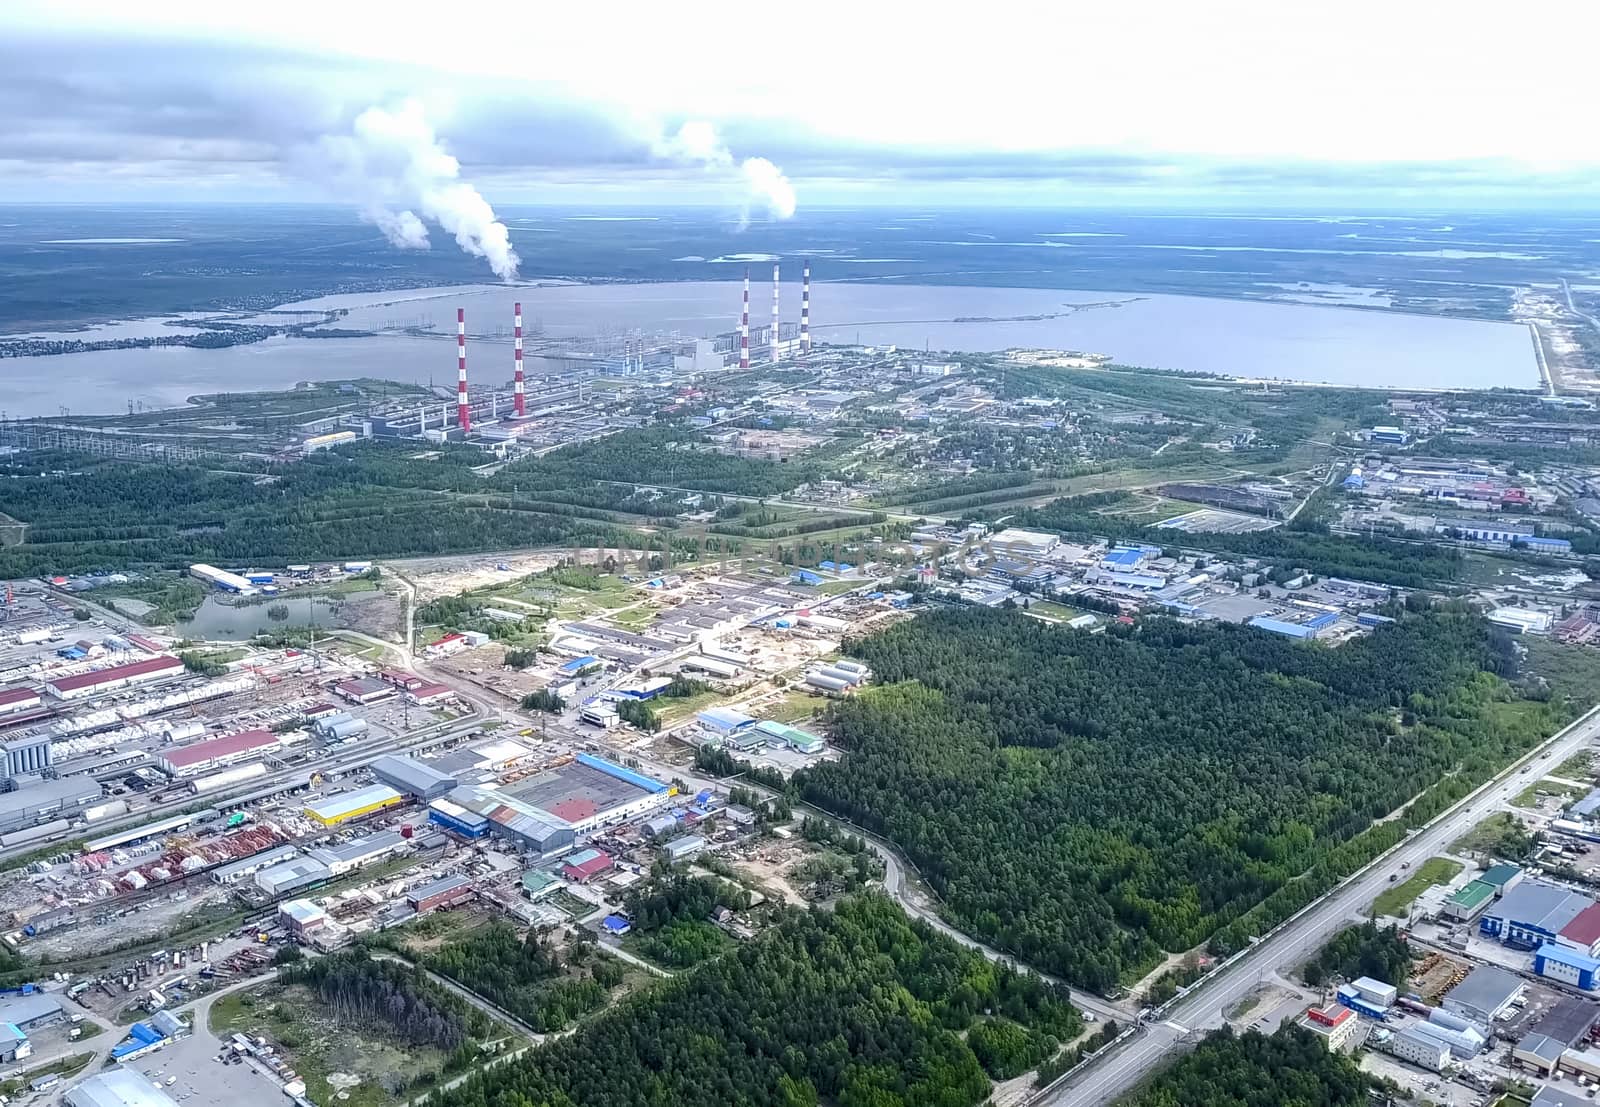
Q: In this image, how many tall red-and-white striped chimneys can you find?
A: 5